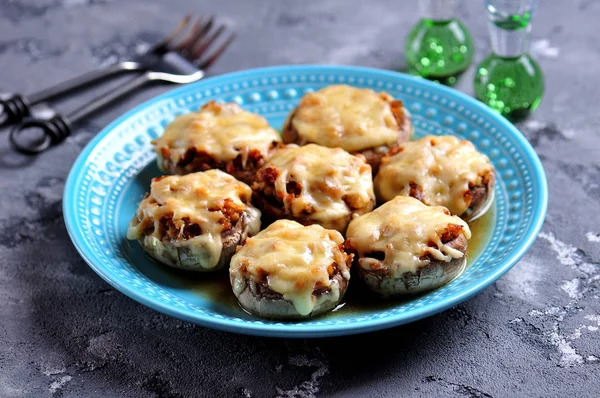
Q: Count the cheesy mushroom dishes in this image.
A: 7